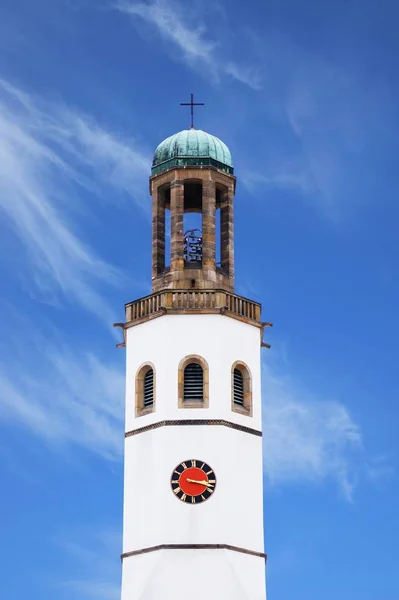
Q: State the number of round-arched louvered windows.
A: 3